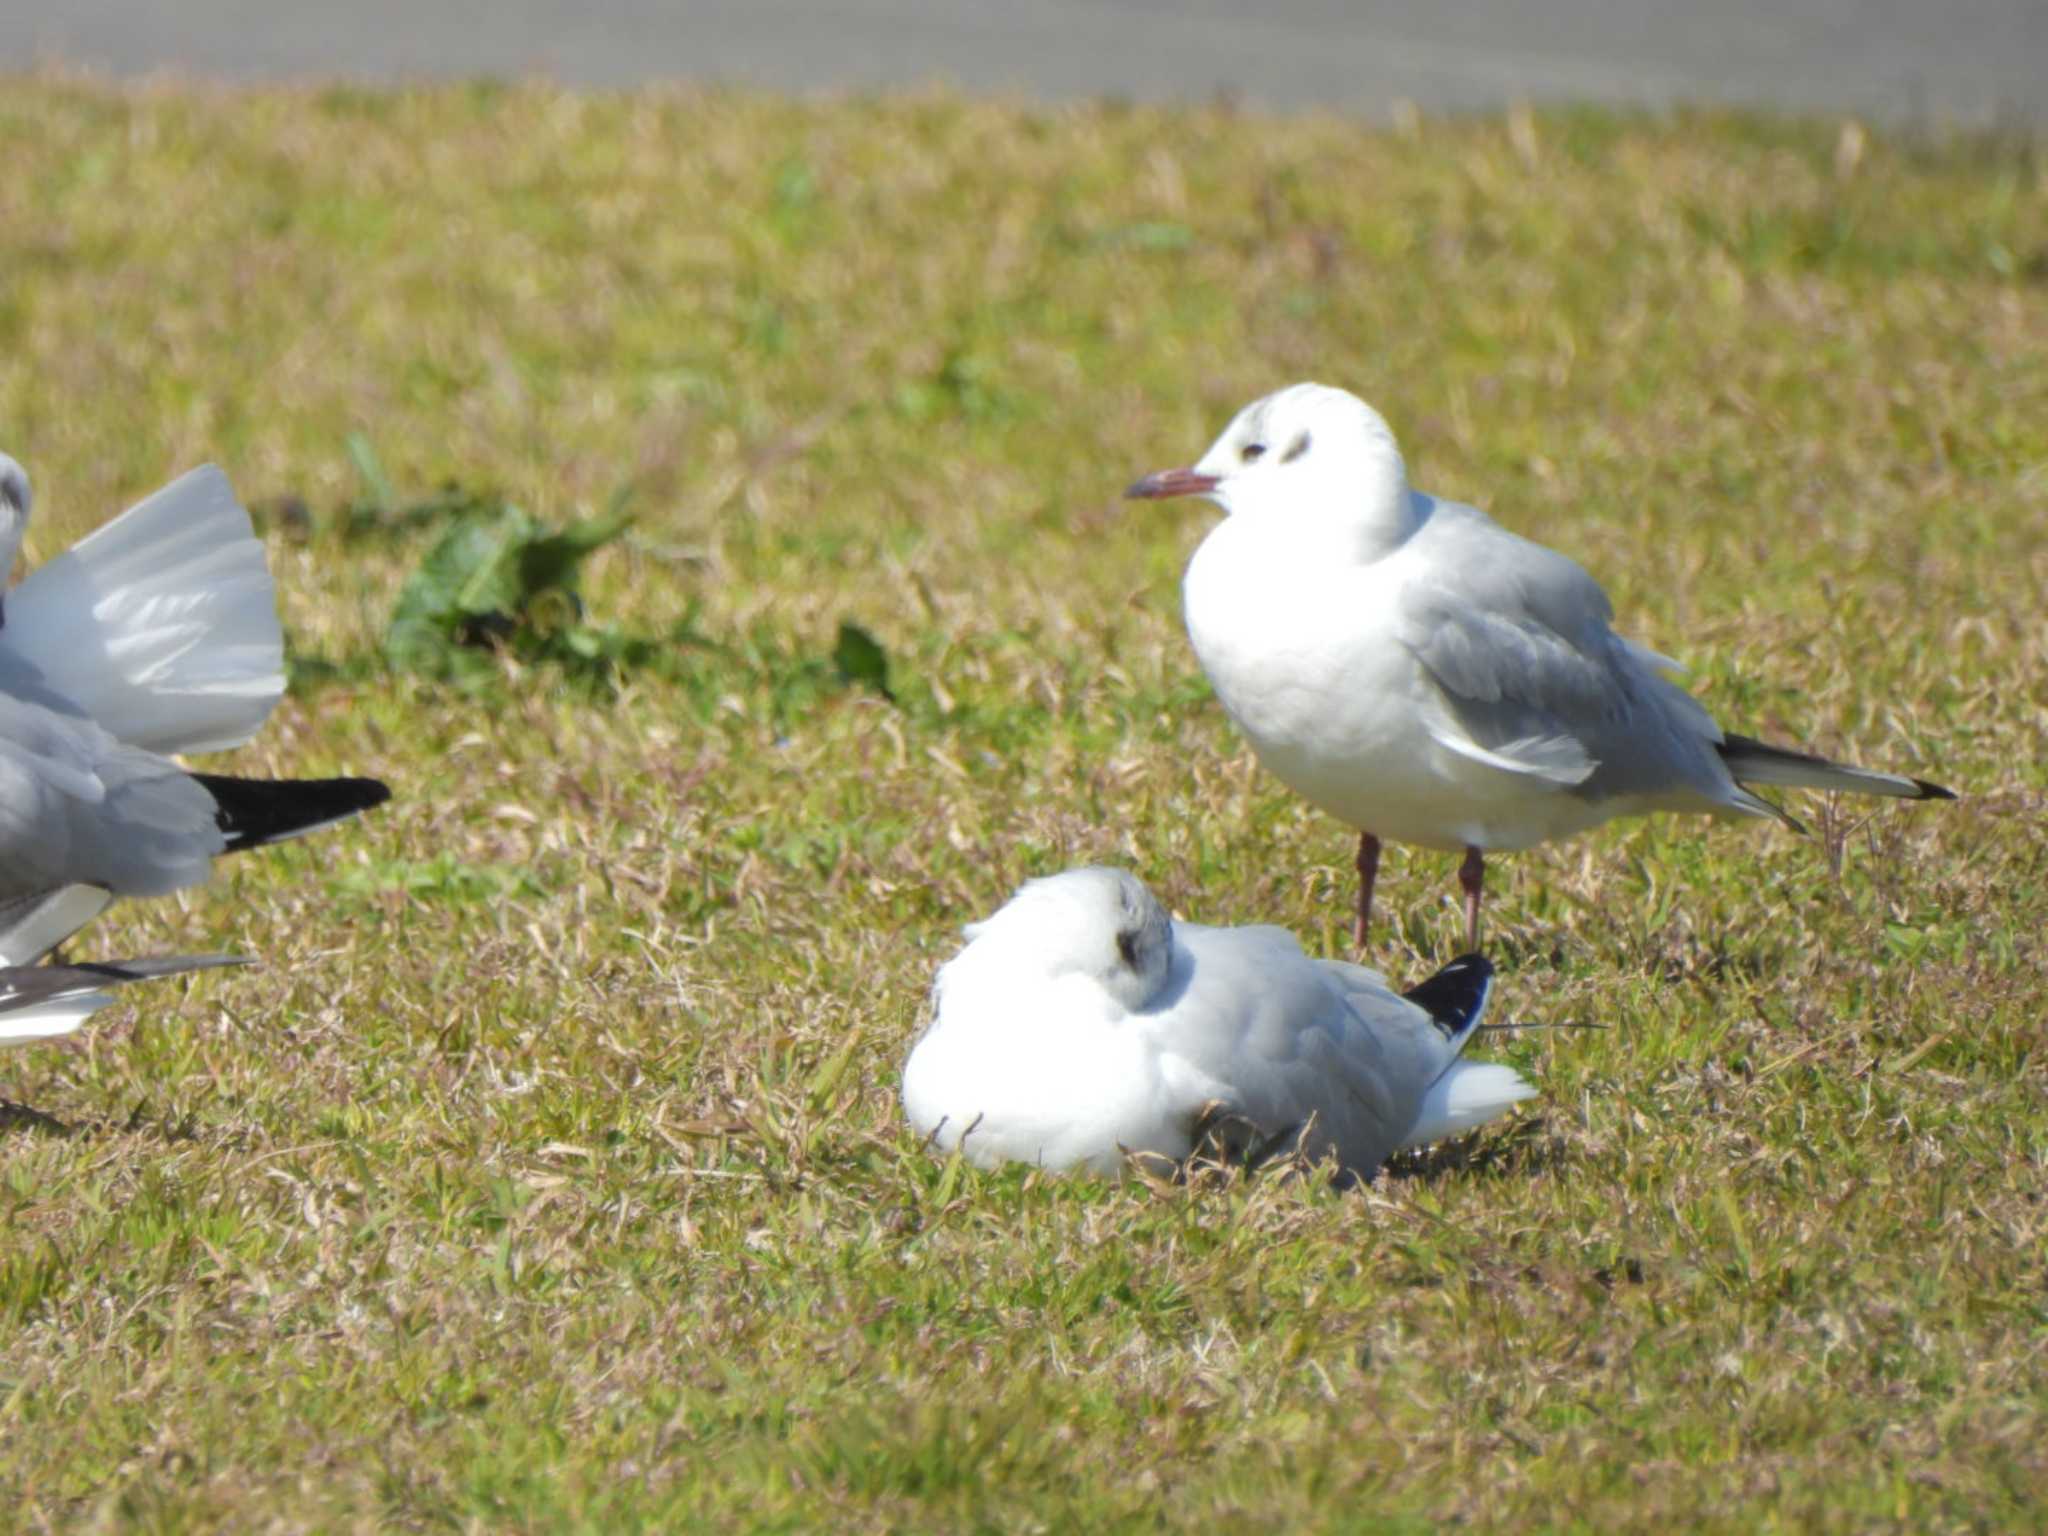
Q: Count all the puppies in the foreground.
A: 0